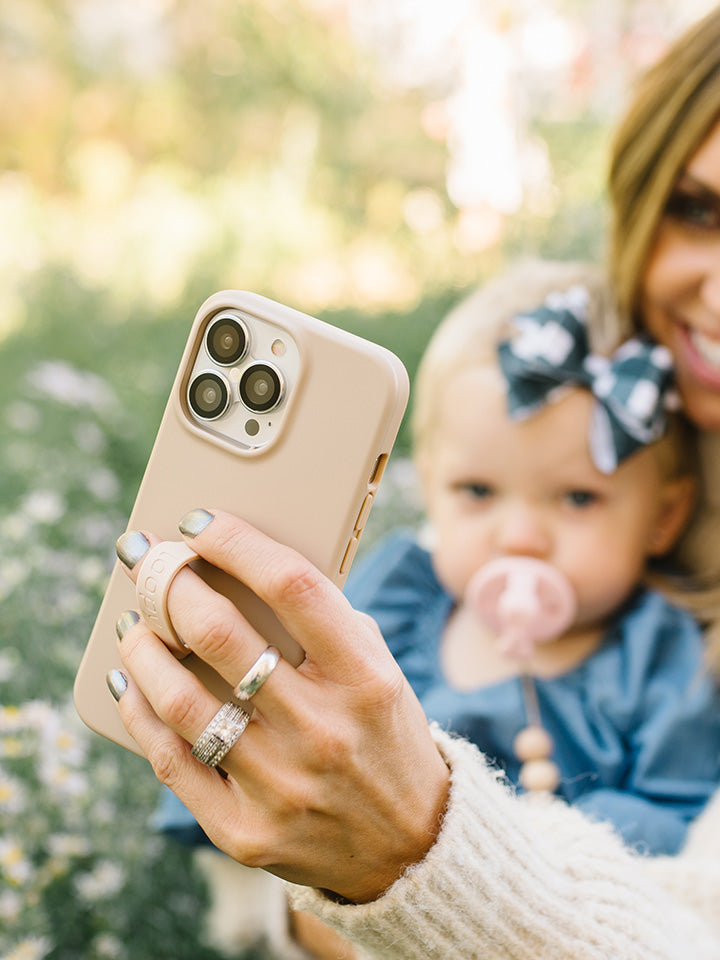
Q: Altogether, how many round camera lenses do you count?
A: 3